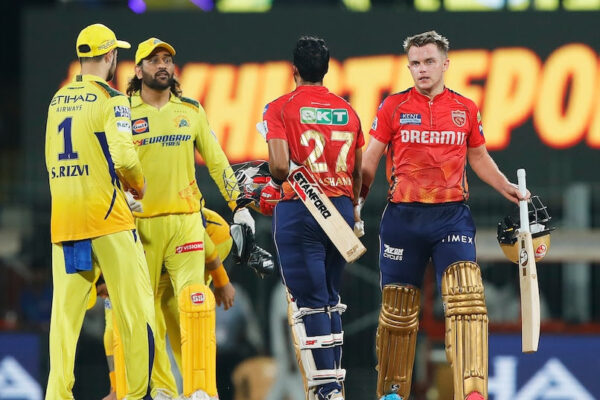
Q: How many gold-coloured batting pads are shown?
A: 2